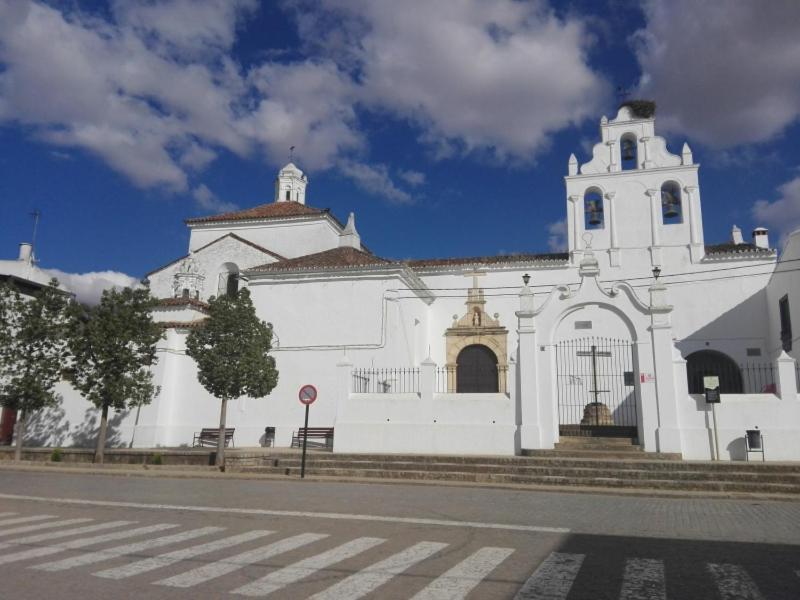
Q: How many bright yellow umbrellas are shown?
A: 0